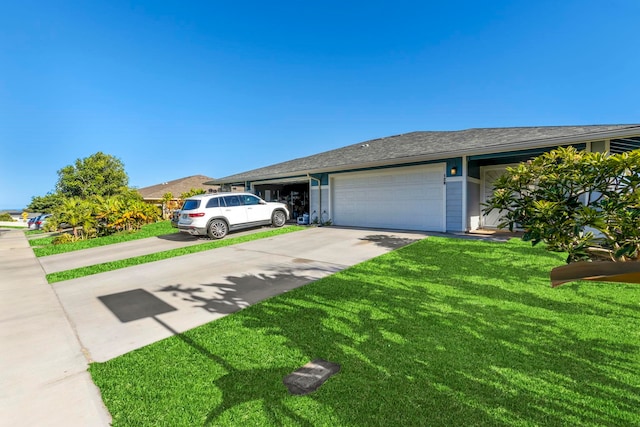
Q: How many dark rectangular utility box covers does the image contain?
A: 1